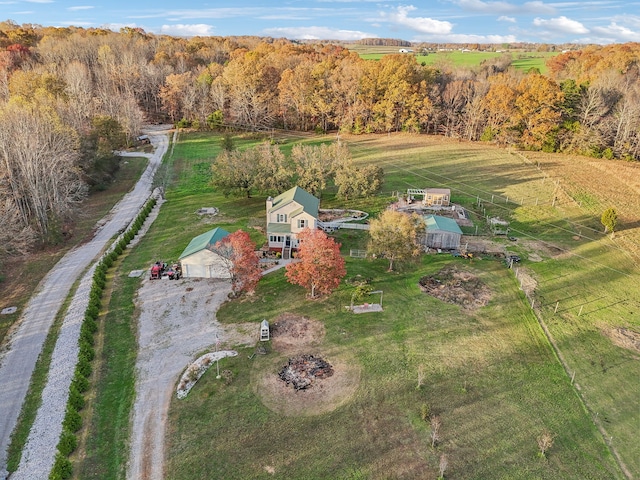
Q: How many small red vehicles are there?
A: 2